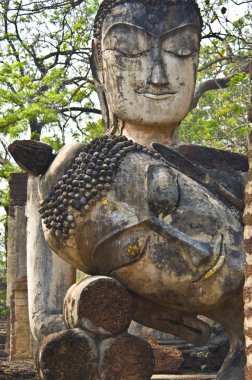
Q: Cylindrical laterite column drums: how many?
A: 3